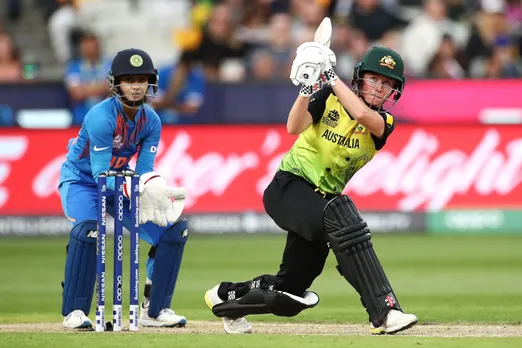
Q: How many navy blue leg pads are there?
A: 2